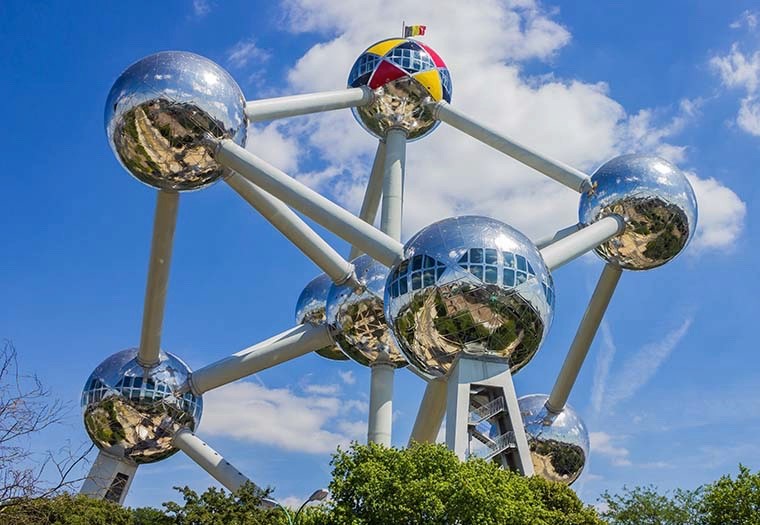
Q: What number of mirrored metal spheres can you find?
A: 8